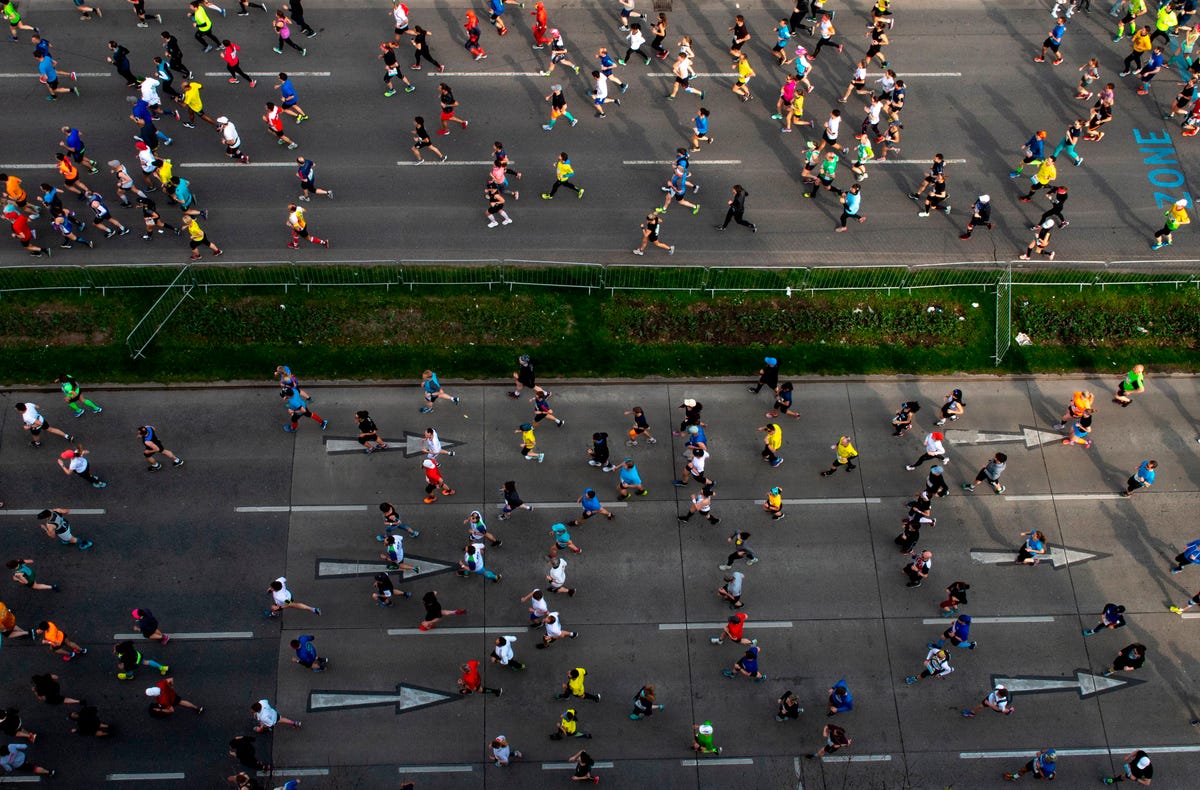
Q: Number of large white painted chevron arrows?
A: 6